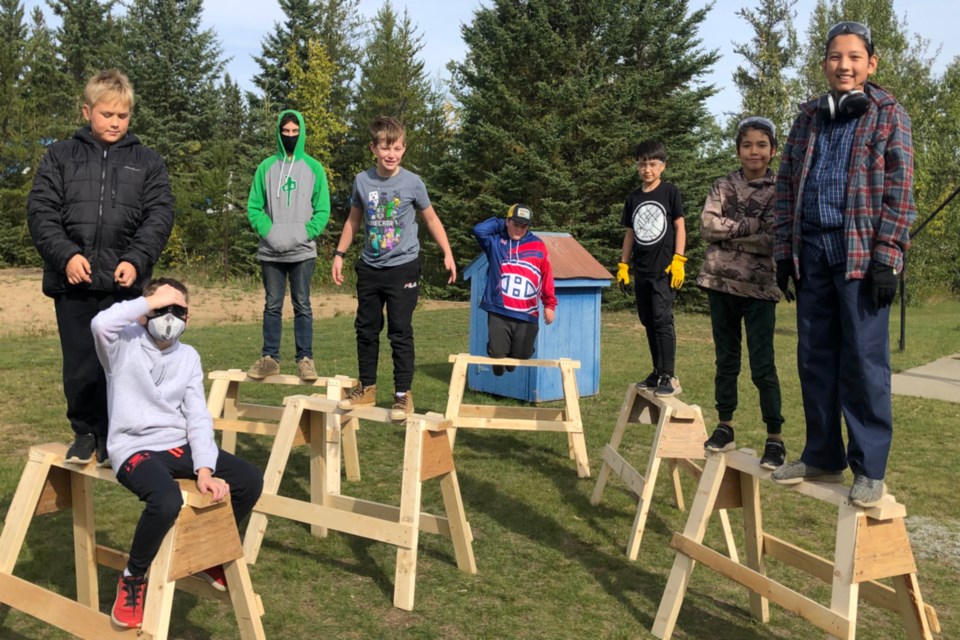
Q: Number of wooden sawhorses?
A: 6